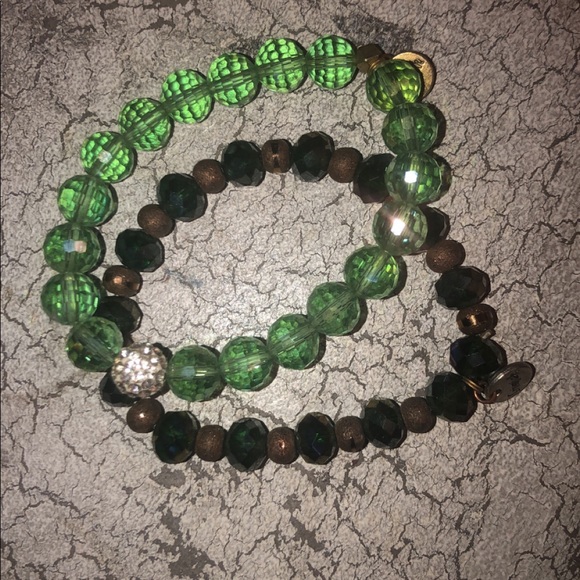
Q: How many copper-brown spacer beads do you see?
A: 12